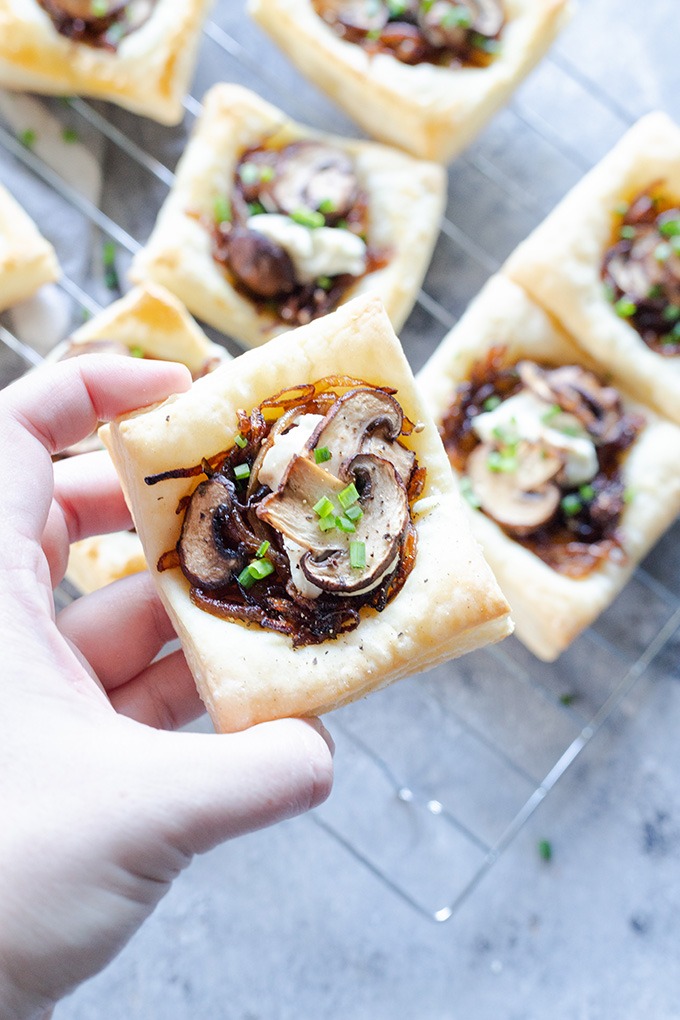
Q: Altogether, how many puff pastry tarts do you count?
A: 8